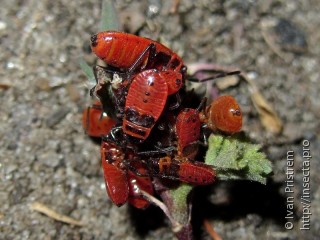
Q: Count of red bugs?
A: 9